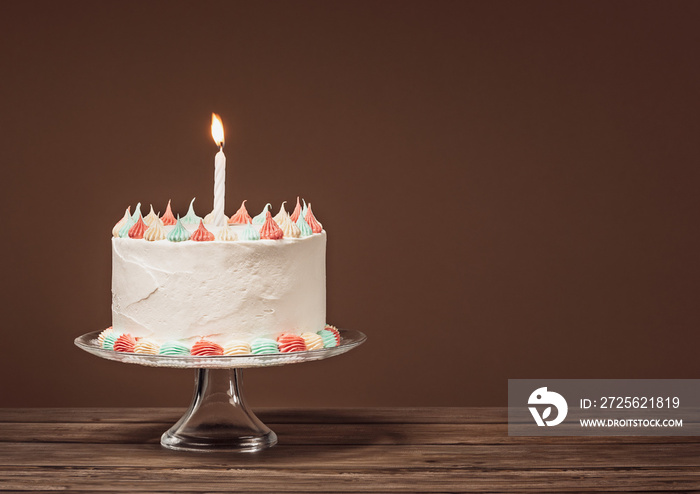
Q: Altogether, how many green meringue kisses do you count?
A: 8